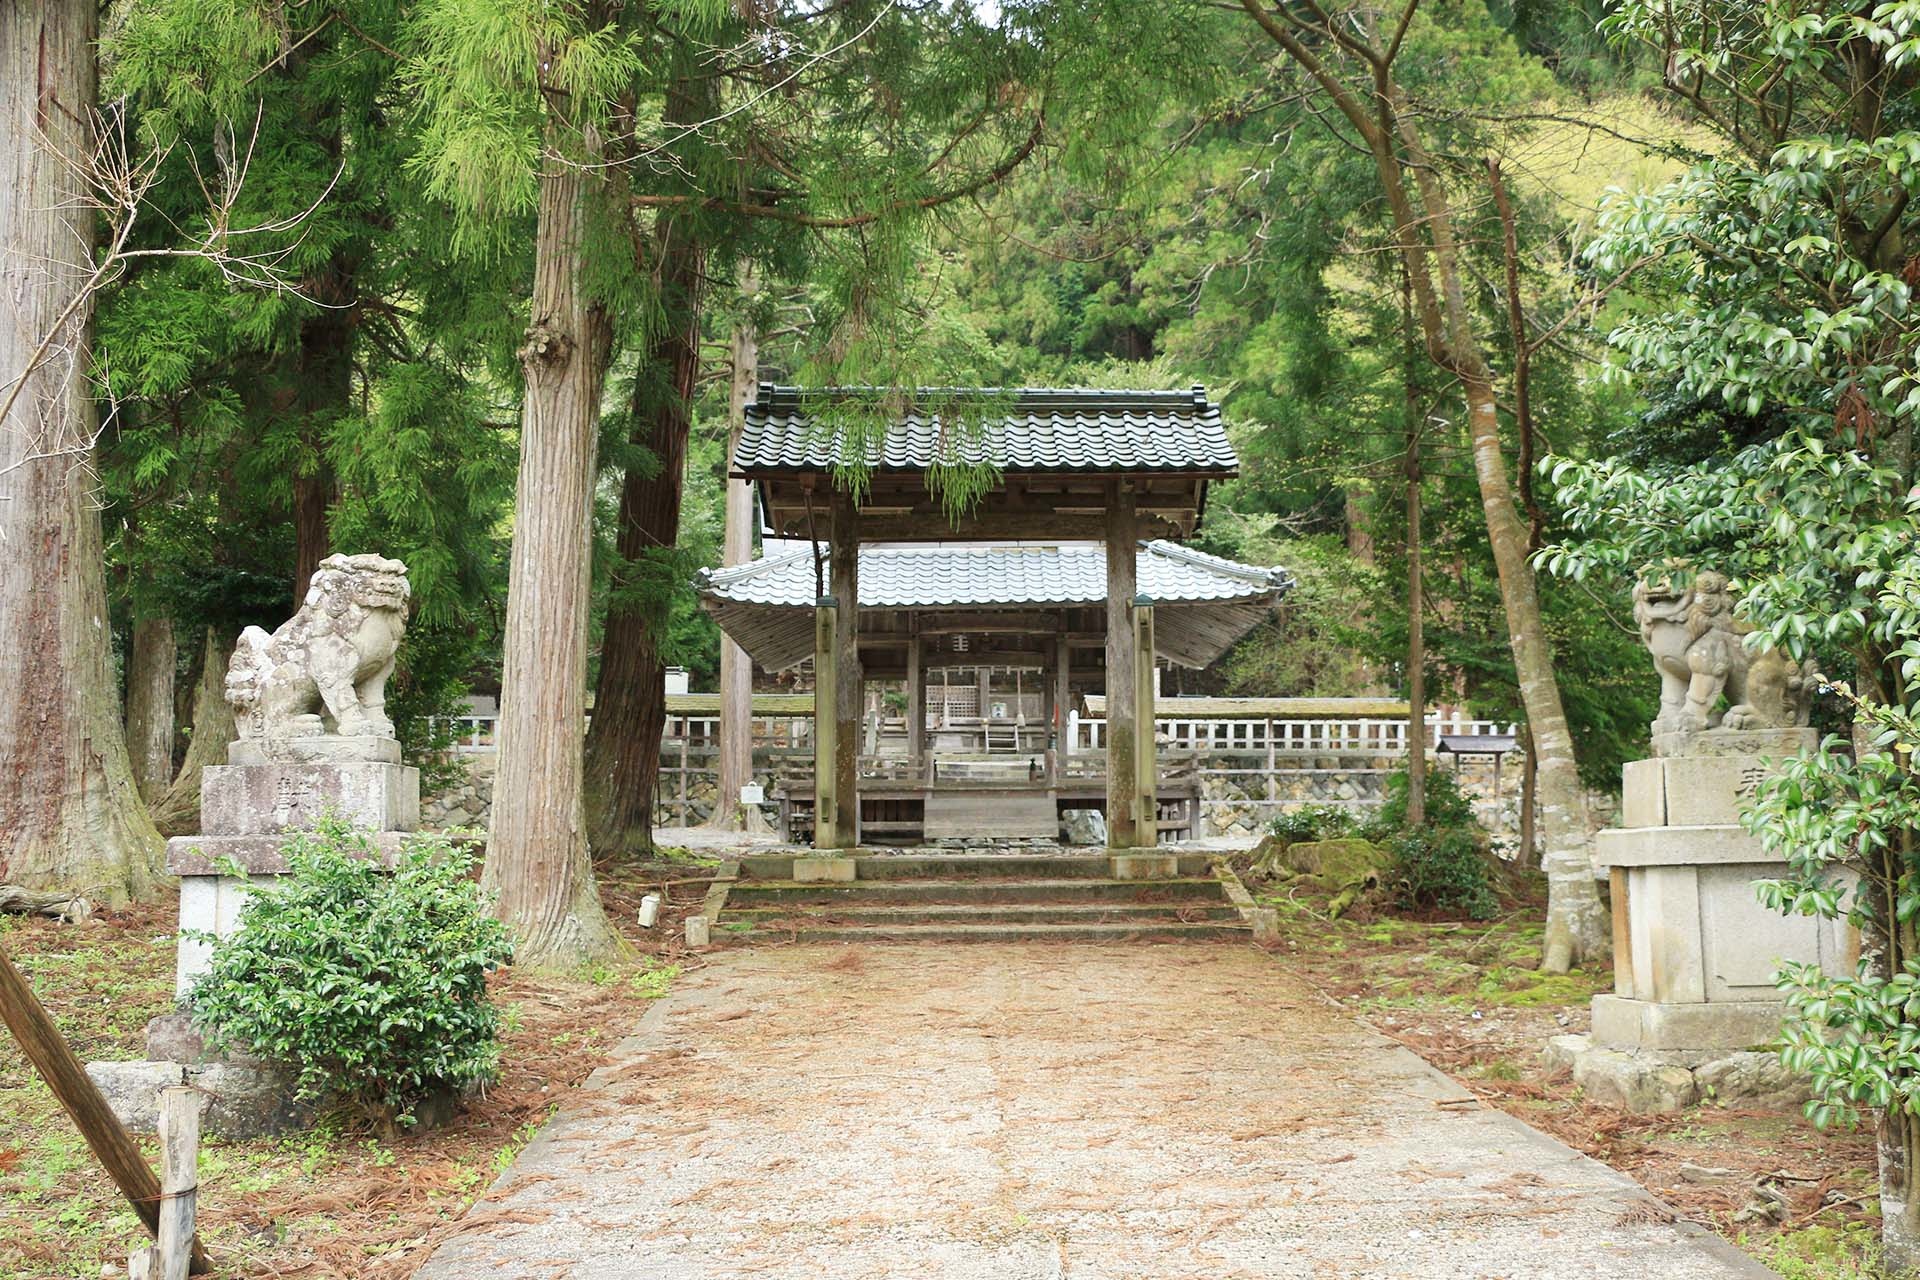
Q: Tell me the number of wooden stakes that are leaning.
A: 1